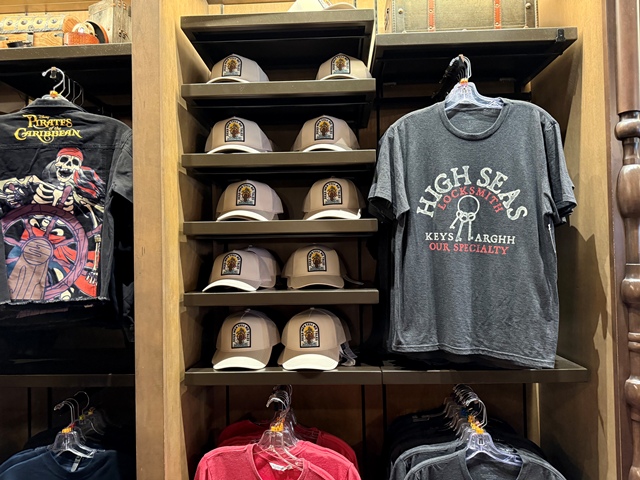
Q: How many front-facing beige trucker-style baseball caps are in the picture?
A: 10